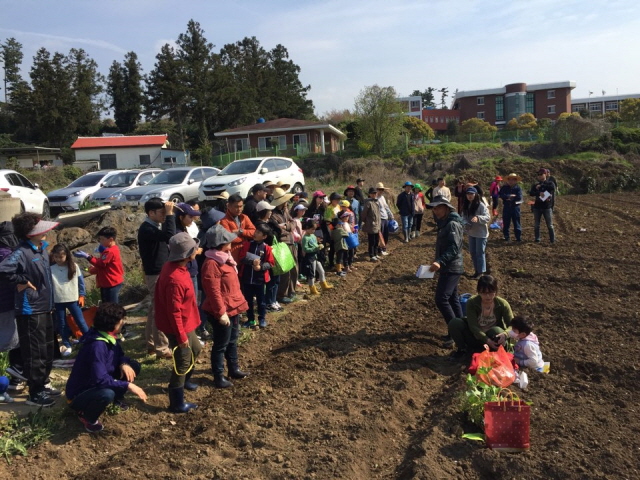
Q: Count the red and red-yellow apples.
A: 0